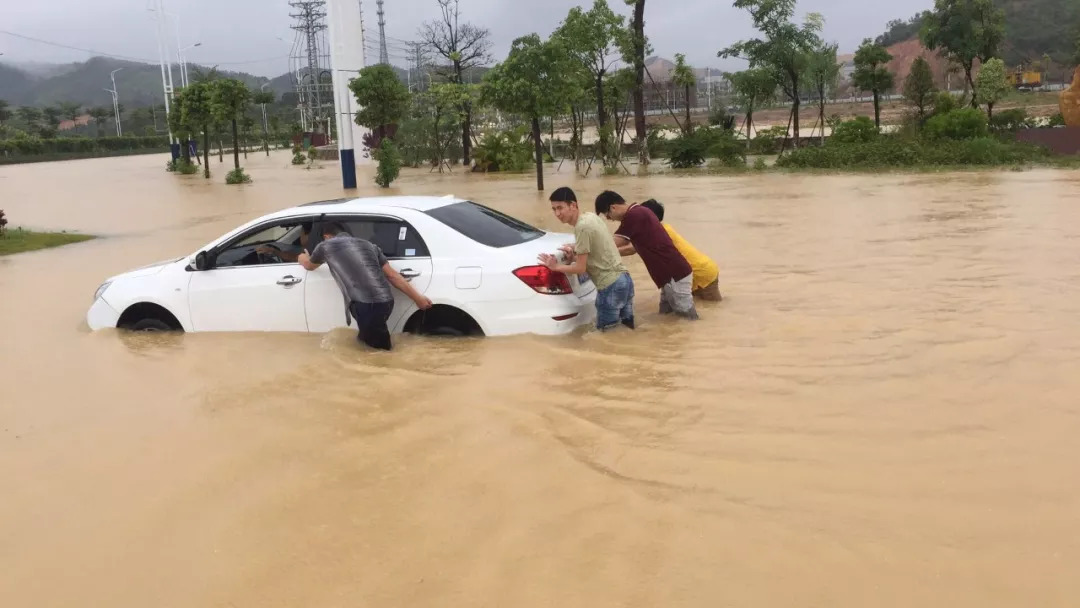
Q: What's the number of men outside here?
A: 4